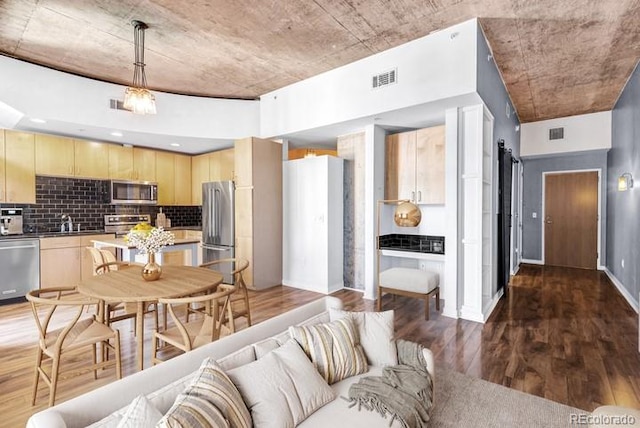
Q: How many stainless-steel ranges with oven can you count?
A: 1